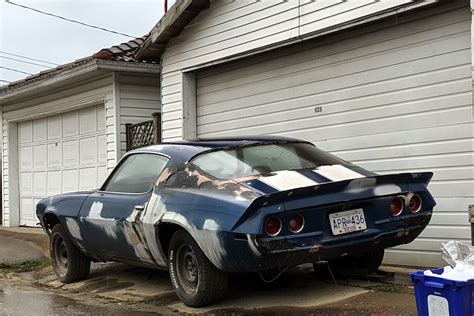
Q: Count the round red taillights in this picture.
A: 4